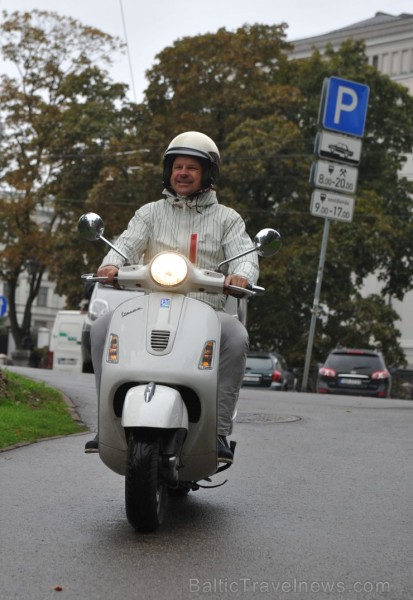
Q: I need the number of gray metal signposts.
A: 1